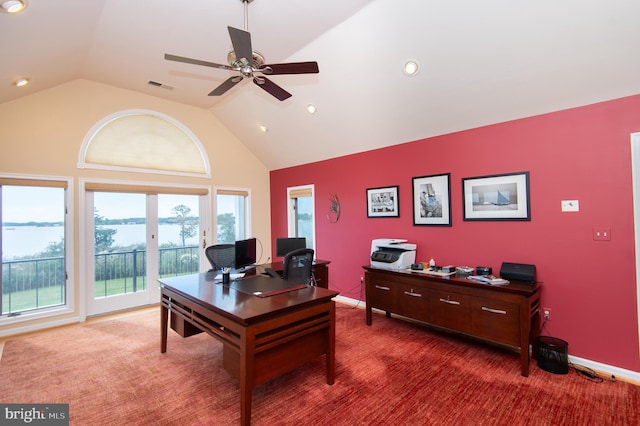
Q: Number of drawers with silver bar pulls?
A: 4